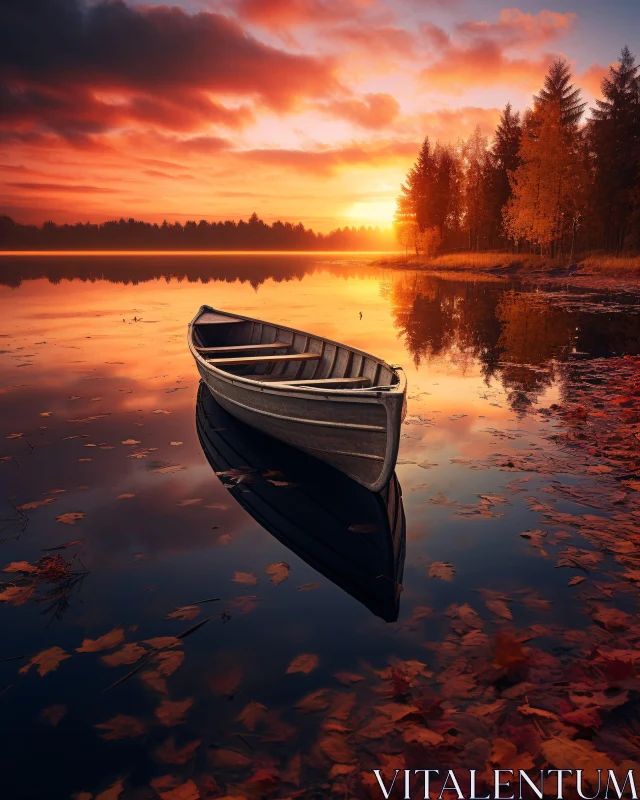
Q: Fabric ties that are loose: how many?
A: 0